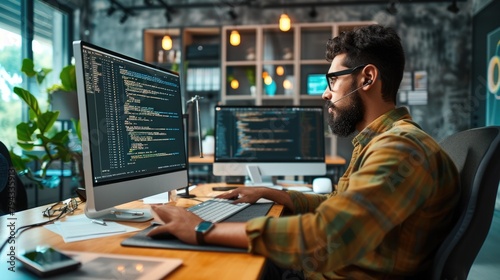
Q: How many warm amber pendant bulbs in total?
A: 3